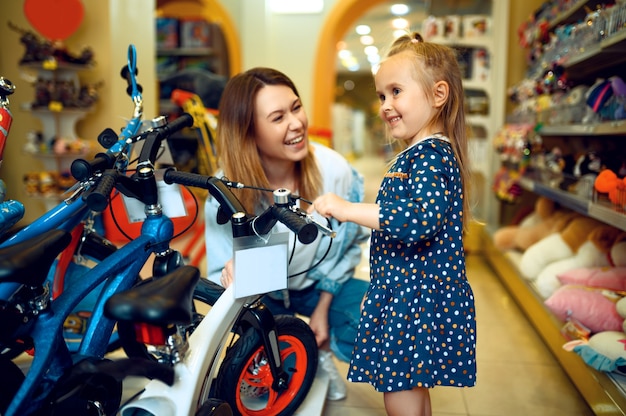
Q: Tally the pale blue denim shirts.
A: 1